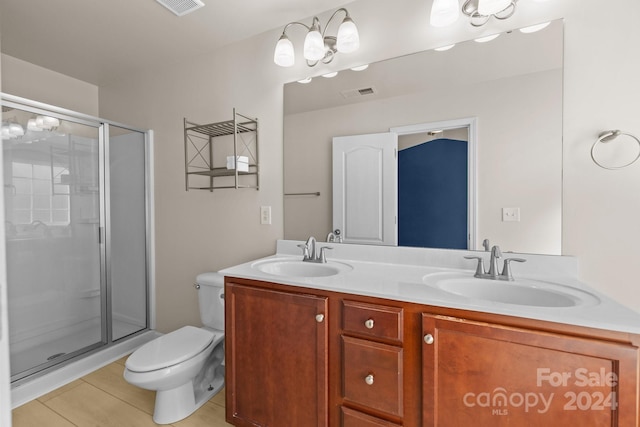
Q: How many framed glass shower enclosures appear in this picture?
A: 1